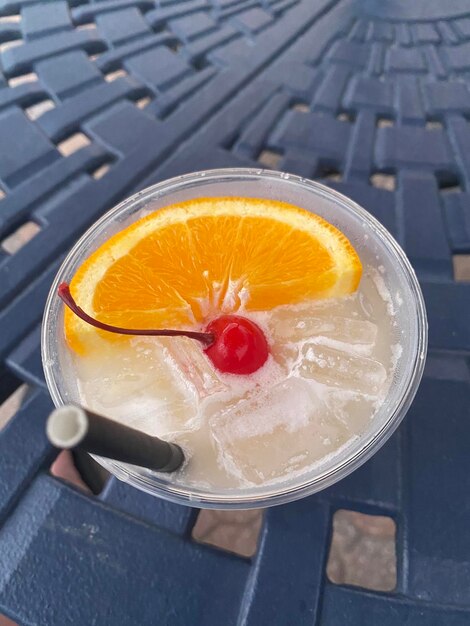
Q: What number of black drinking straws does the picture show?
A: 1